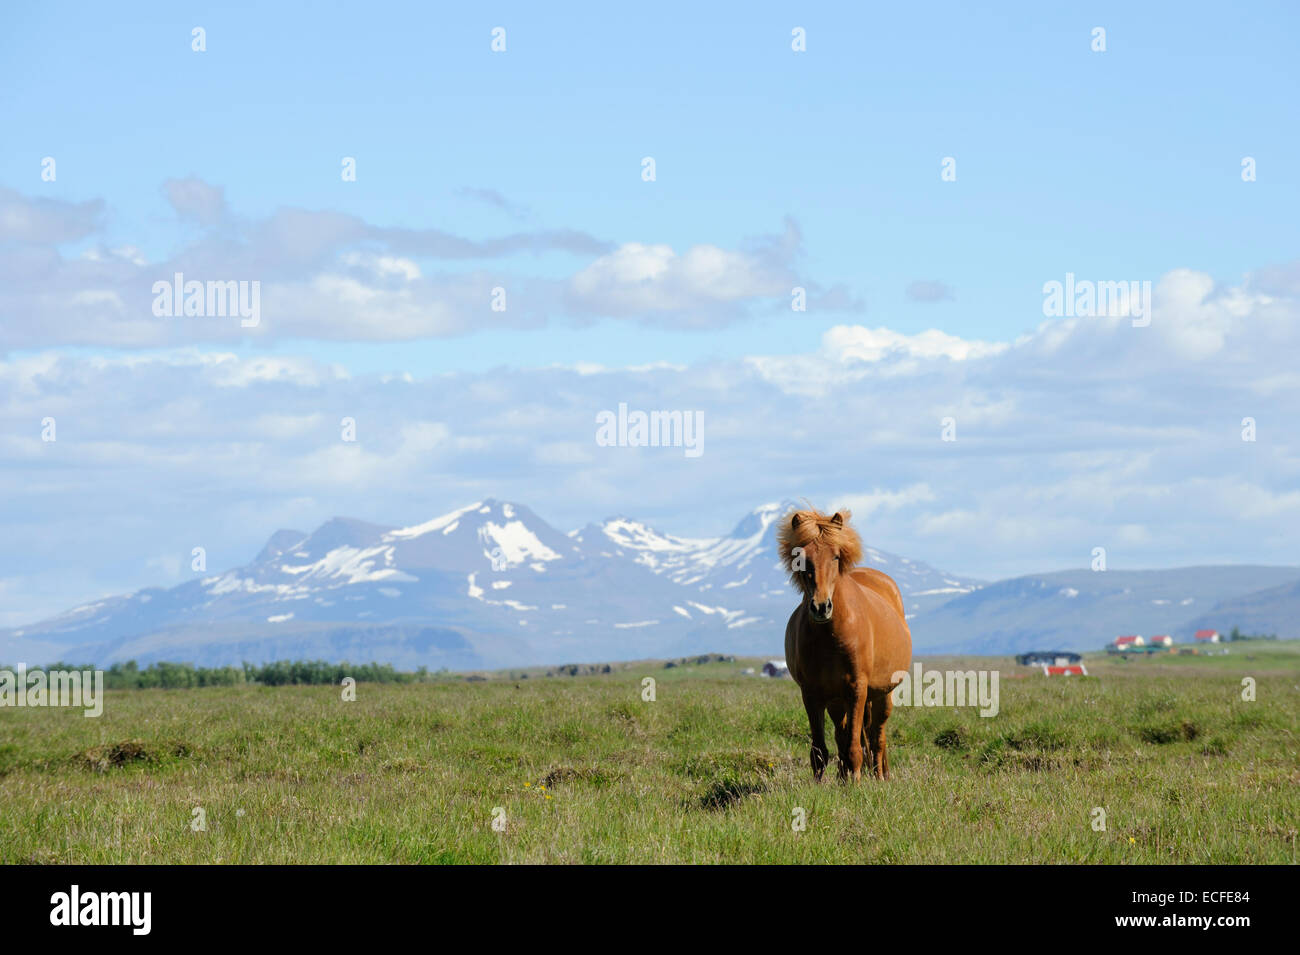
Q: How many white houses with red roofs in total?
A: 3